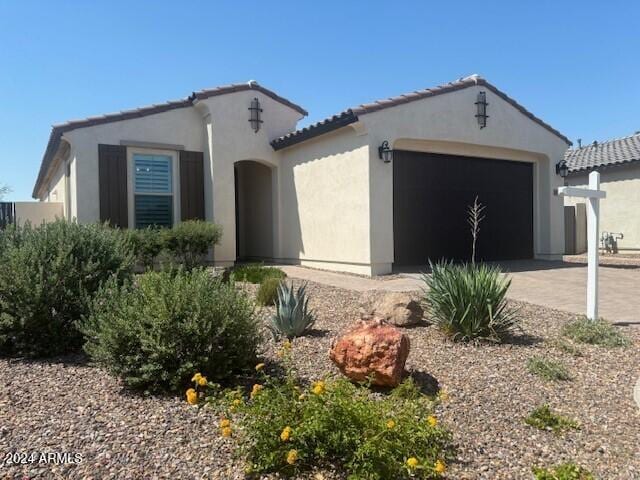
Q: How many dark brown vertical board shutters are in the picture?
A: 2